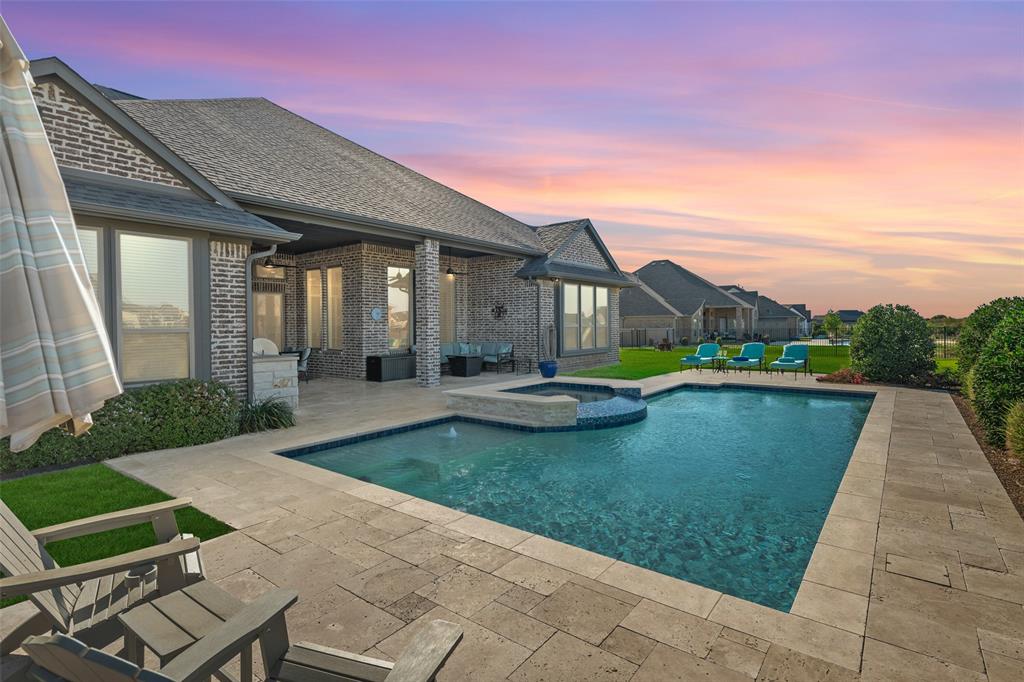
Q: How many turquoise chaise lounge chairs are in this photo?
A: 3